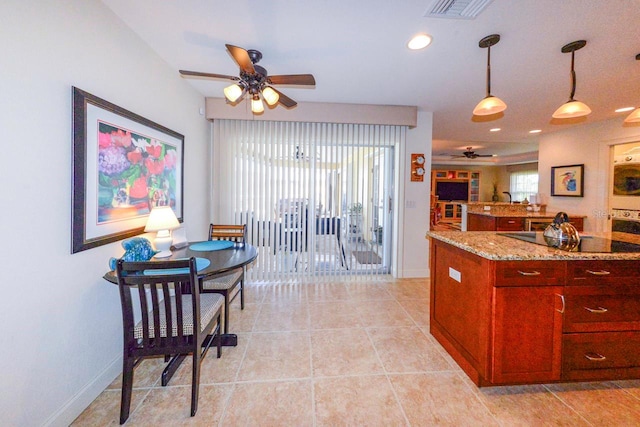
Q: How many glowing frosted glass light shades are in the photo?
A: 6